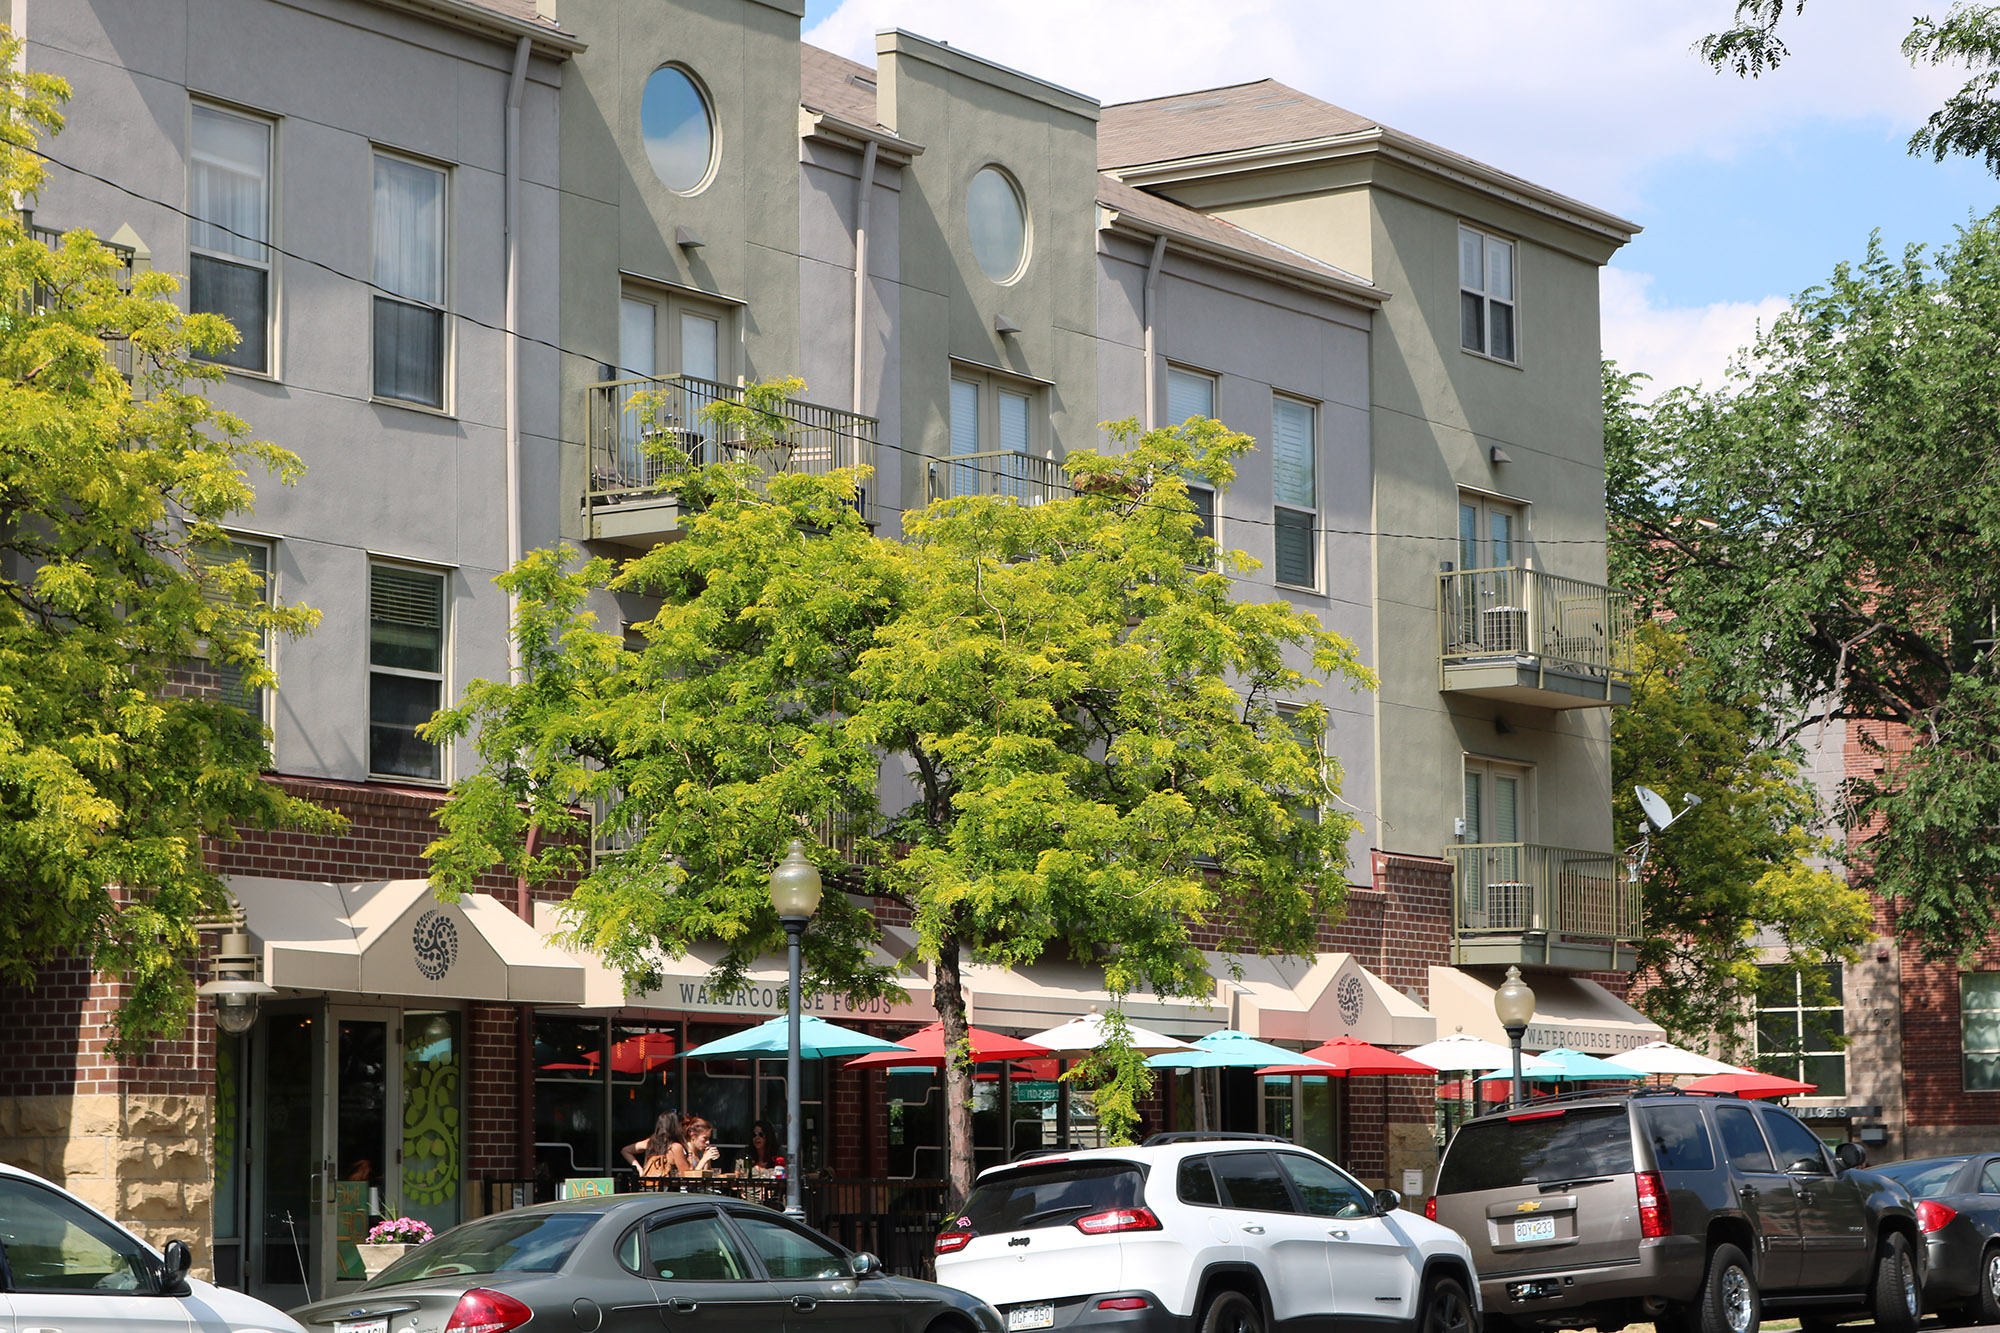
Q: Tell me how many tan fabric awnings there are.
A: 5